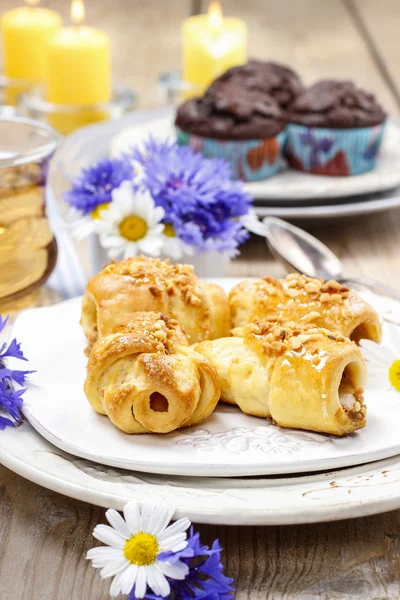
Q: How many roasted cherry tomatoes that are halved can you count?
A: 0